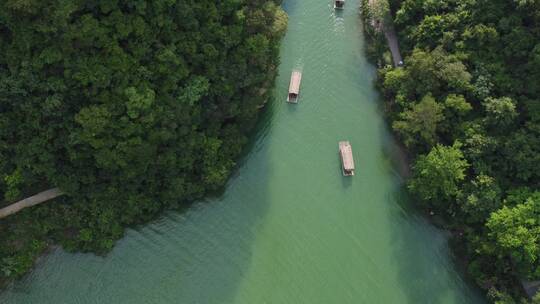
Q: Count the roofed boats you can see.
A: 3